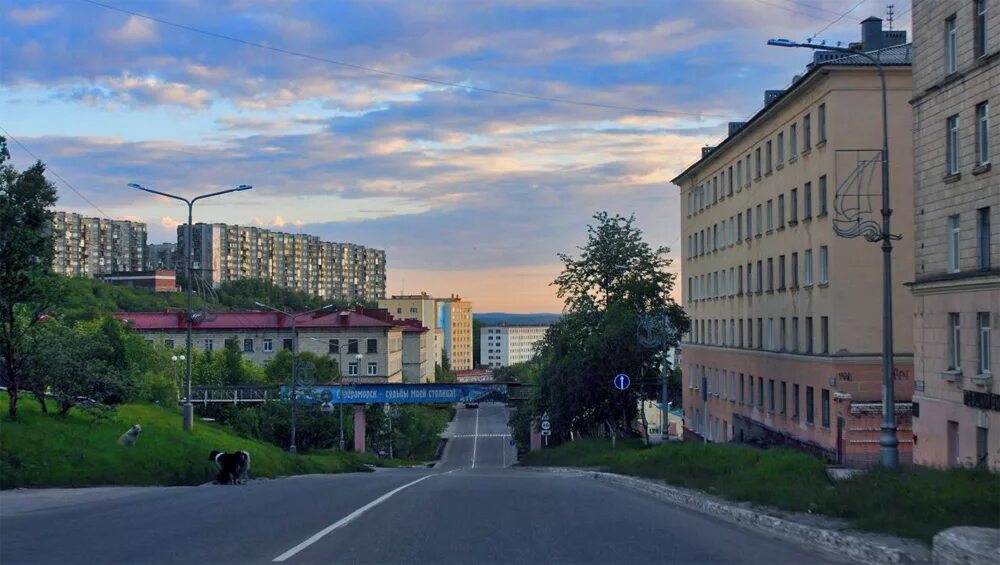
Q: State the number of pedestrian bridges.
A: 1